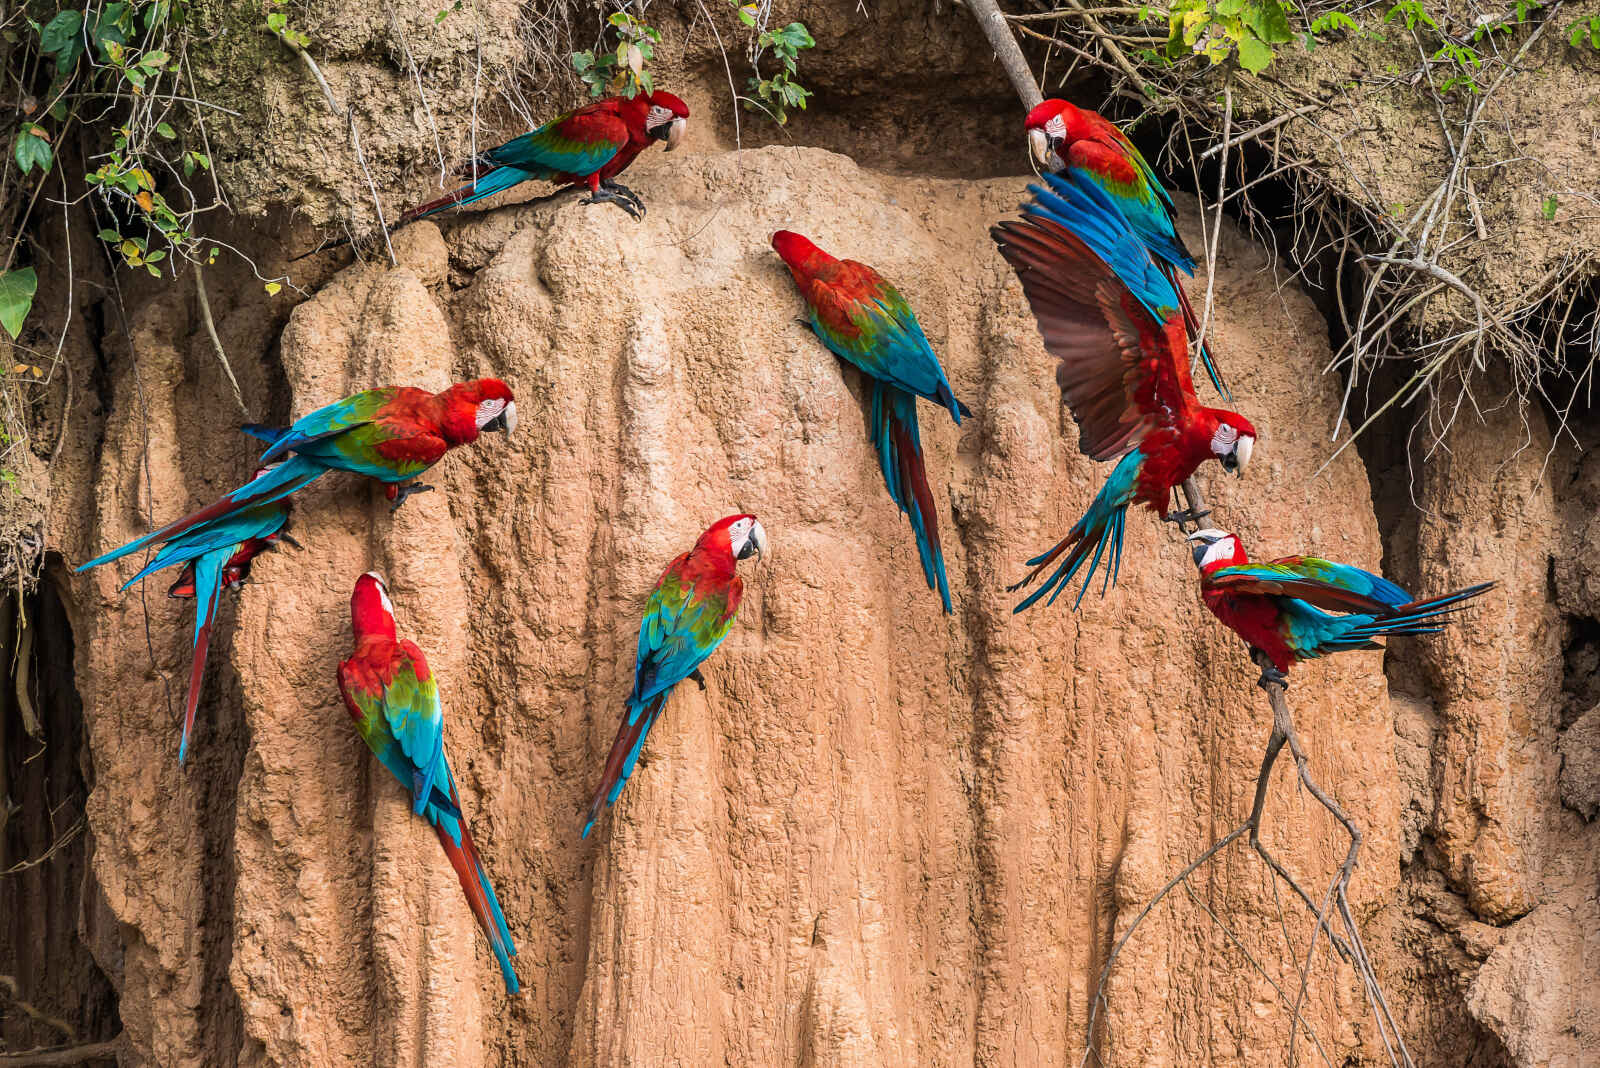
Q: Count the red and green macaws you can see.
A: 9